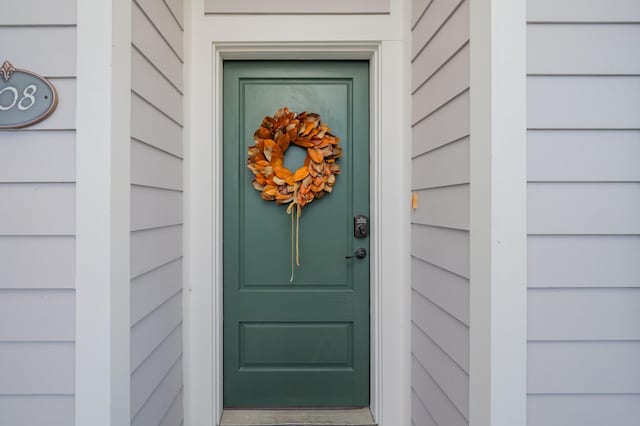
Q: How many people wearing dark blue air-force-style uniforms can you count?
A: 0